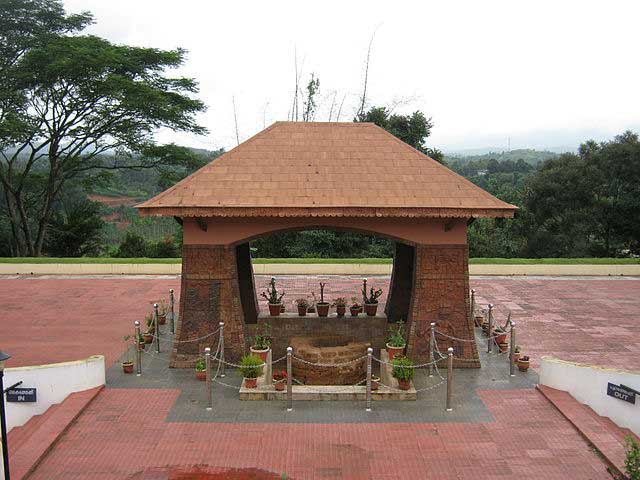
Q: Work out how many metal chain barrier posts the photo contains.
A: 12